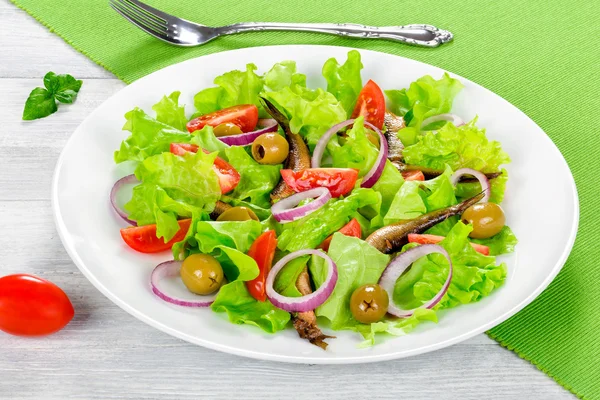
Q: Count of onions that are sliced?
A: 9